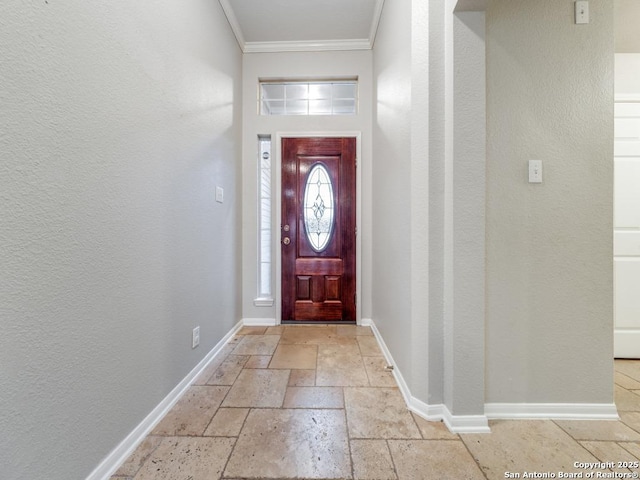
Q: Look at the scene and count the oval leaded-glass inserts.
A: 1